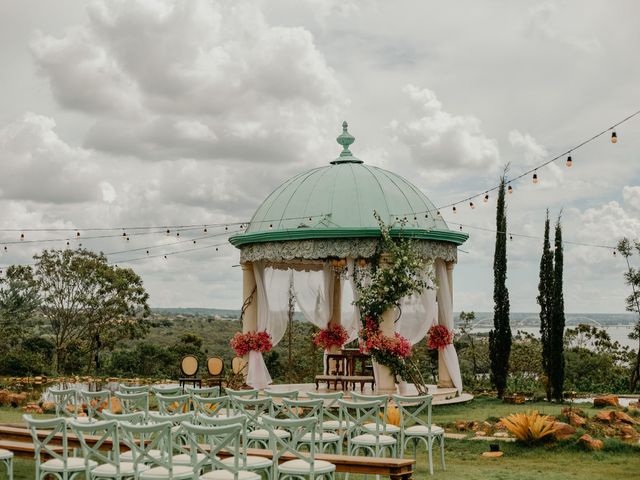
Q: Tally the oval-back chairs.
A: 3